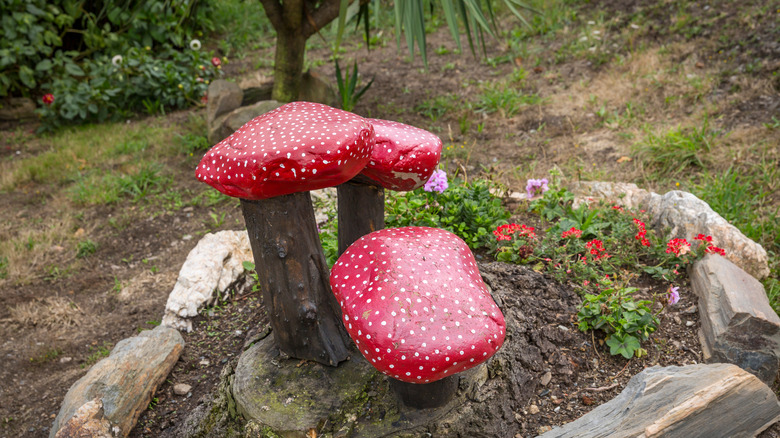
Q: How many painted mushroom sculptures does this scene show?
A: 3